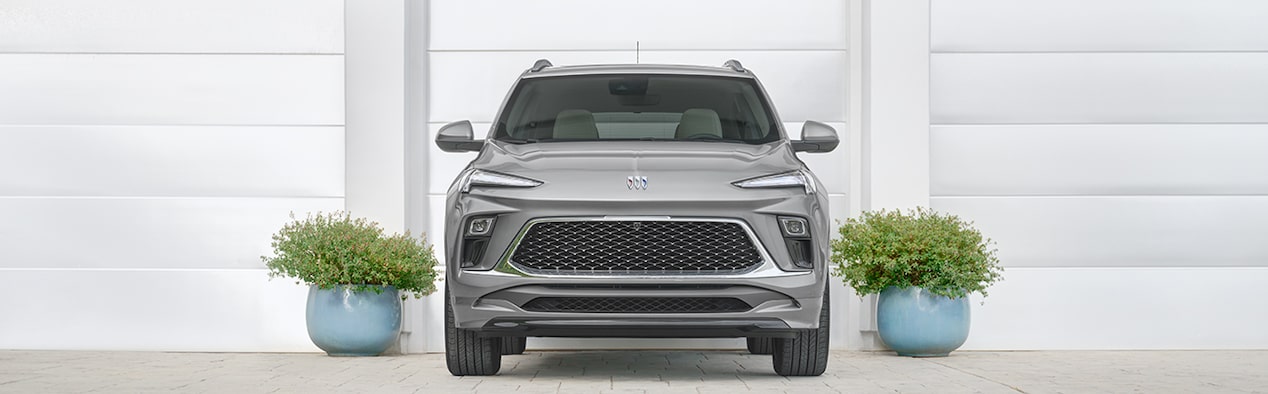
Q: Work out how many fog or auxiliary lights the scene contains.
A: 2